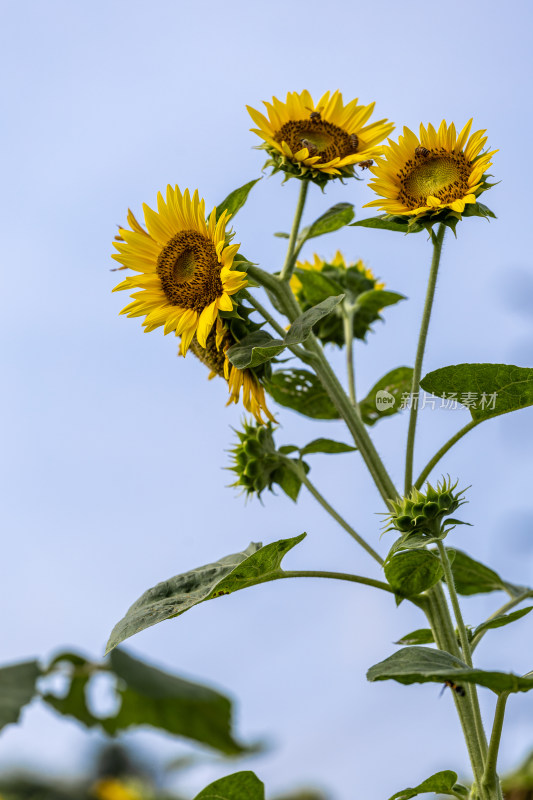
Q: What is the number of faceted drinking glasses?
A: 0